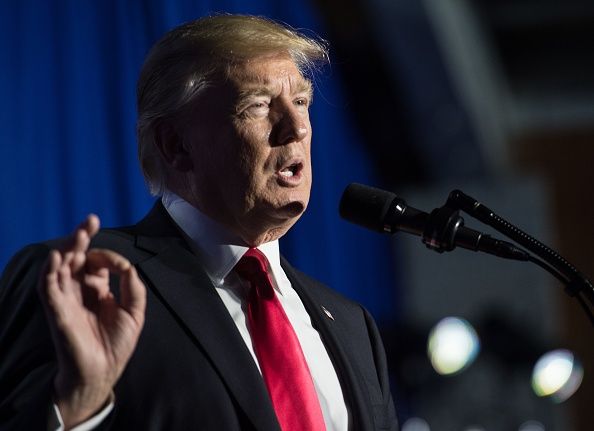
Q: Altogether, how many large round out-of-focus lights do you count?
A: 2